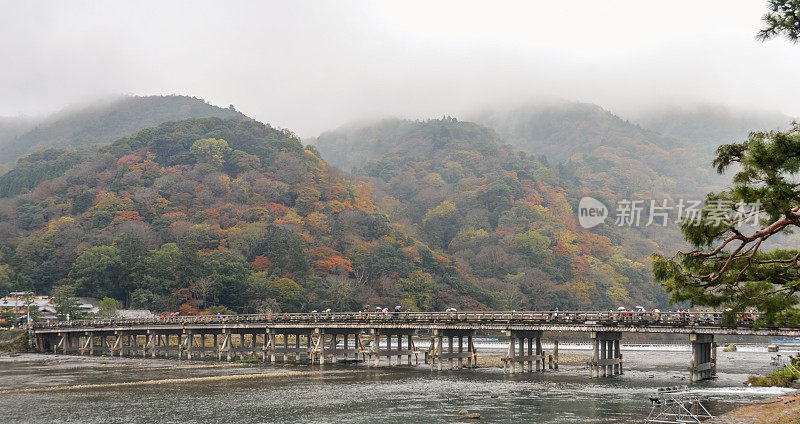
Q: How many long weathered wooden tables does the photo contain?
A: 0